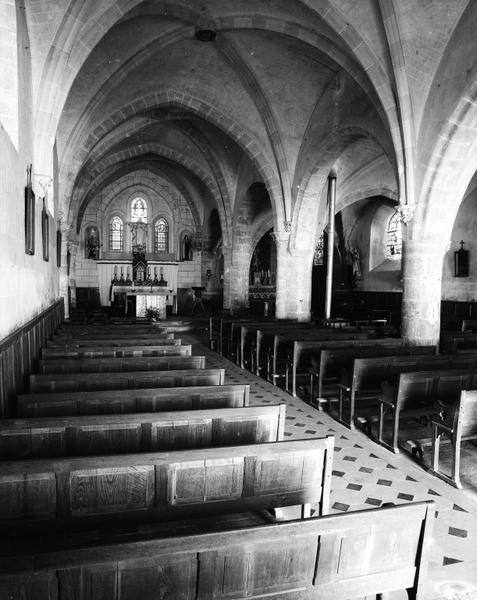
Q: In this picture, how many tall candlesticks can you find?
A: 6